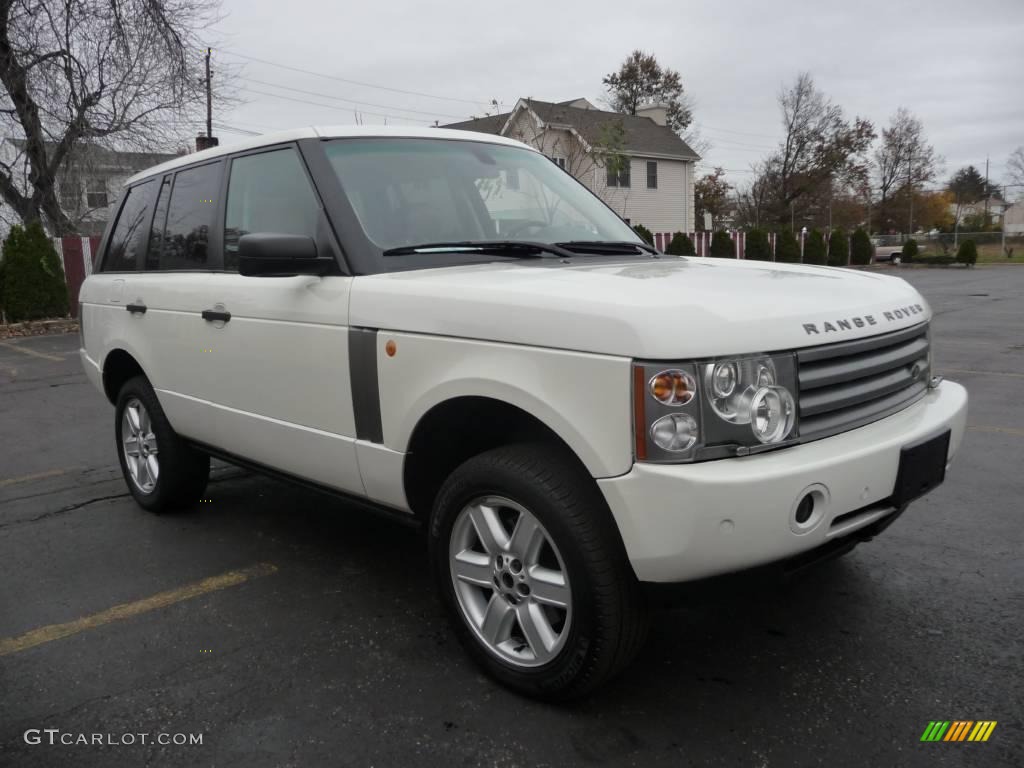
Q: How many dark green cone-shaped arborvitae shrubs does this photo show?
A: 11